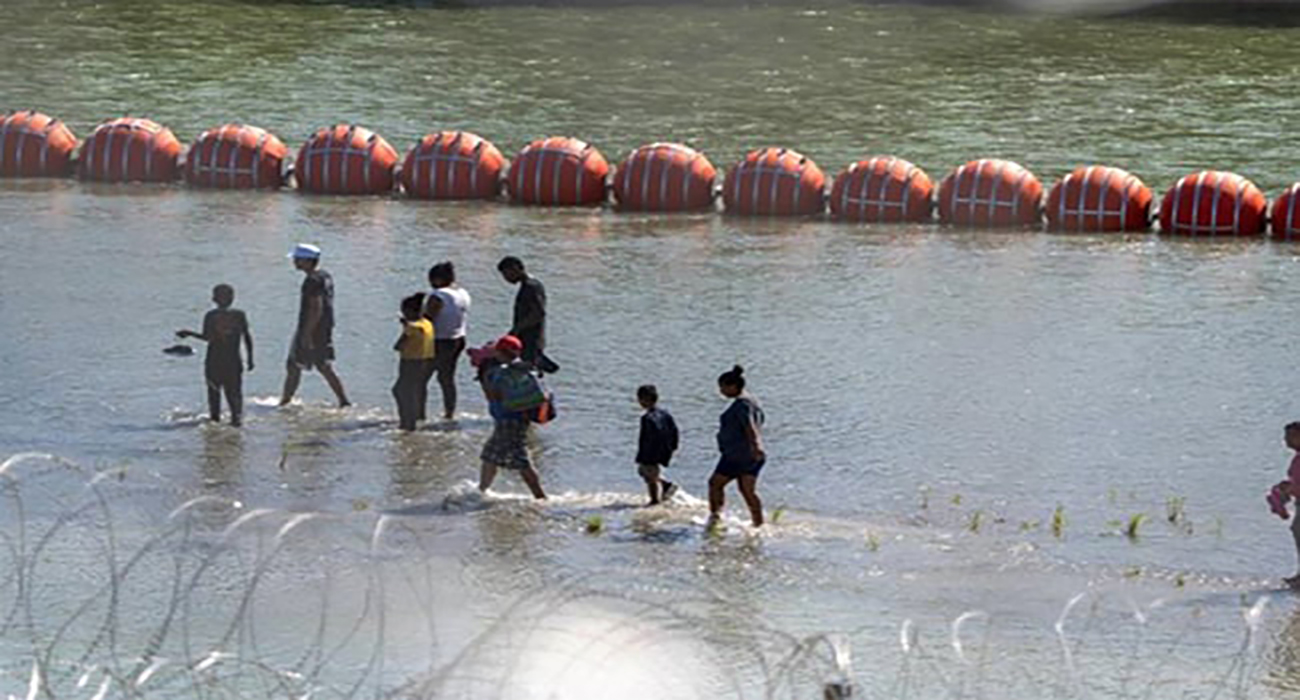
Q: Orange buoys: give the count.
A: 13